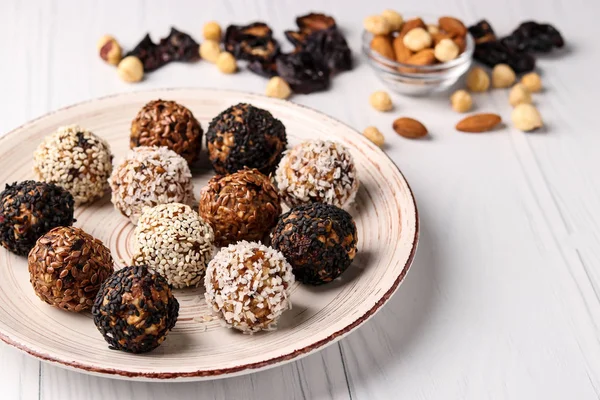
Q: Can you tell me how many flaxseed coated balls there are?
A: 3